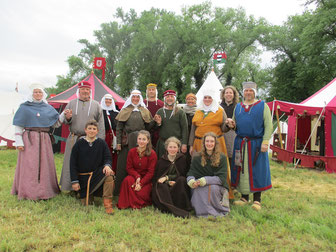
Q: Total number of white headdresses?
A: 4